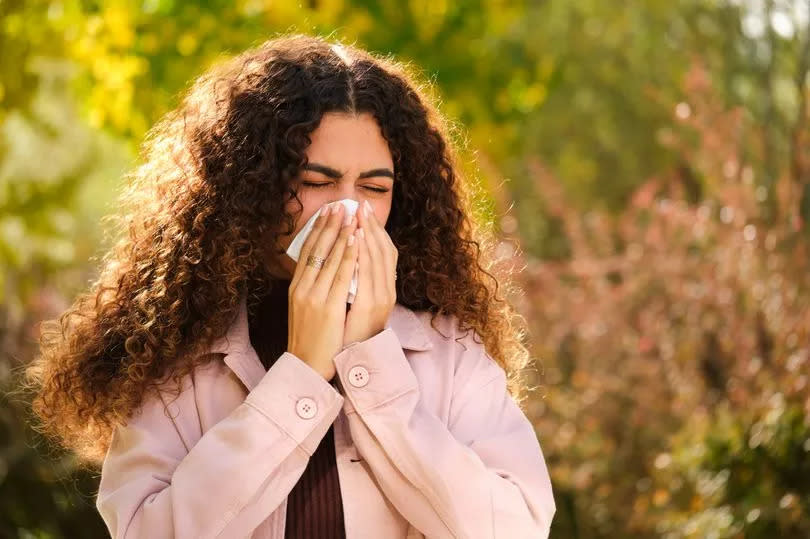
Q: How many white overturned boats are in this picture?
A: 0